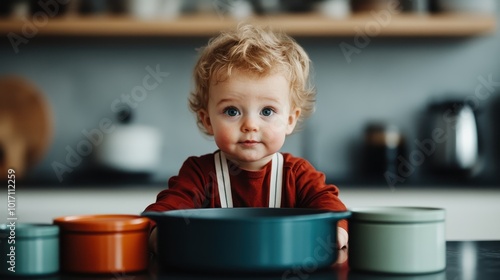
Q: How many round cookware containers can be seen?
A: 4